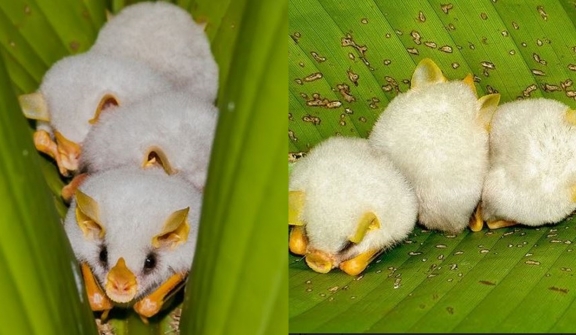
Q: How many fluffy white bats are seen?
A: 7